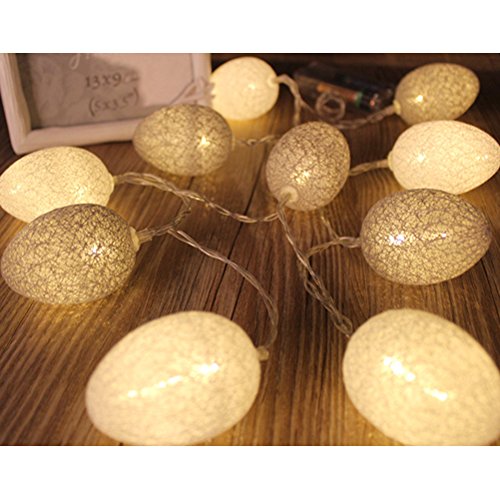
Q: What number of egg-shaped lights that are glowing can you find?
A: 10